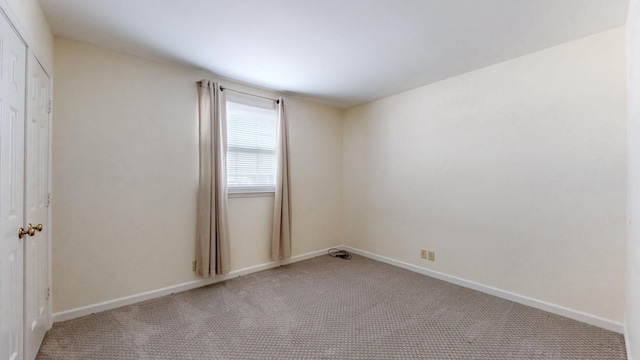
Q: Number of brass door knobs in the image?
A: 2